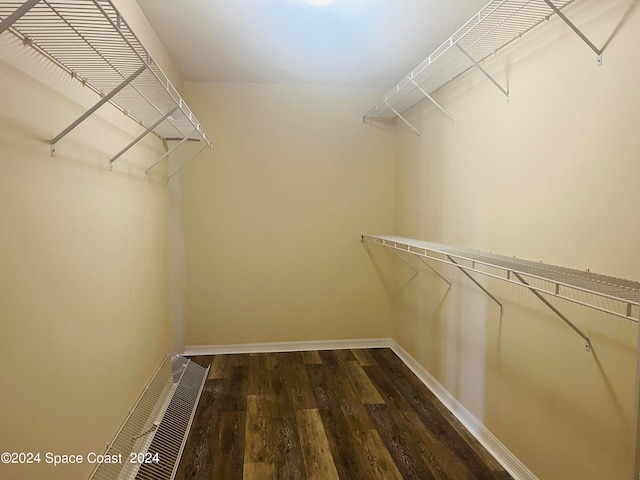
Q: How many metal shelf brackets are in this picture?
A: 13